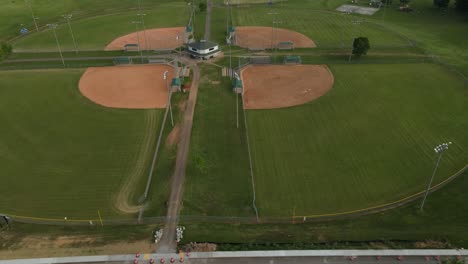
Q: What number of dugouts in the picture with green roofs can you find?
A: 8